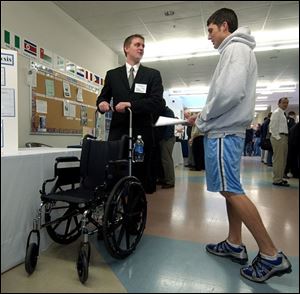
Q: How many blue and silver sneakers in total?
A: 2